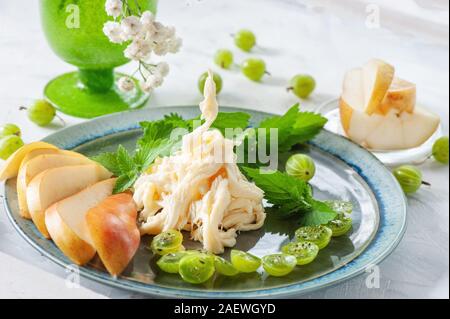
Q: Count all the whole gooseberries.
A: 11